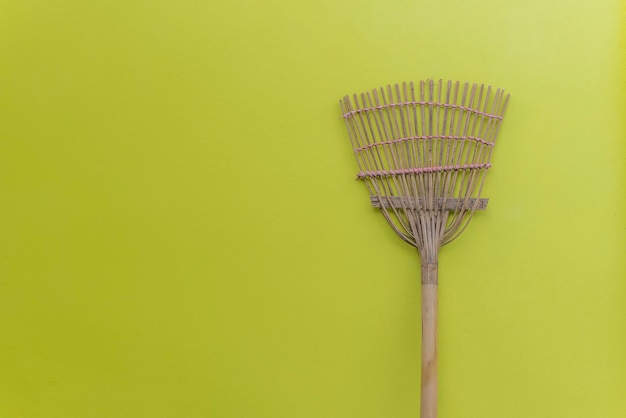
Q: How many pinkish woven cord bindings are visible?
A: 3